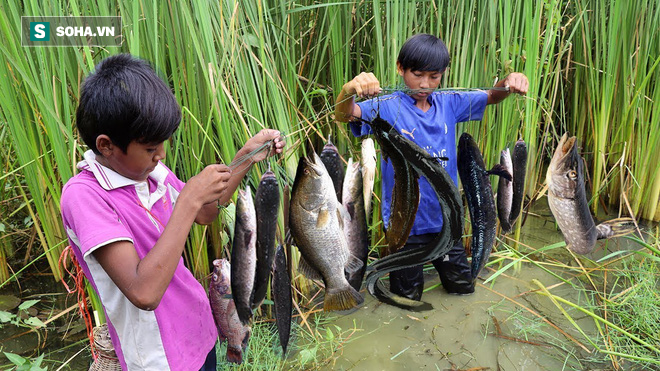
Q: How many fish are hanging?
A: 14